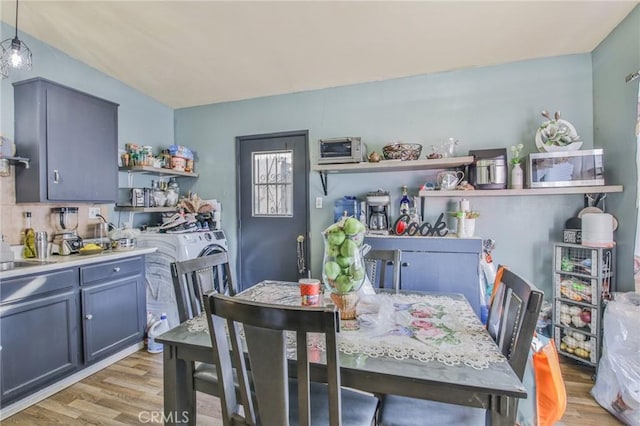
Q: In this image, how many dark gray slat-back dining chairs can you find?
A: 4